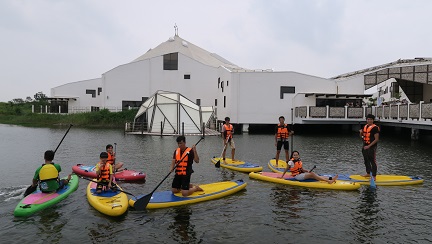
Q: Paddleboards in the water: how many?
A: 8